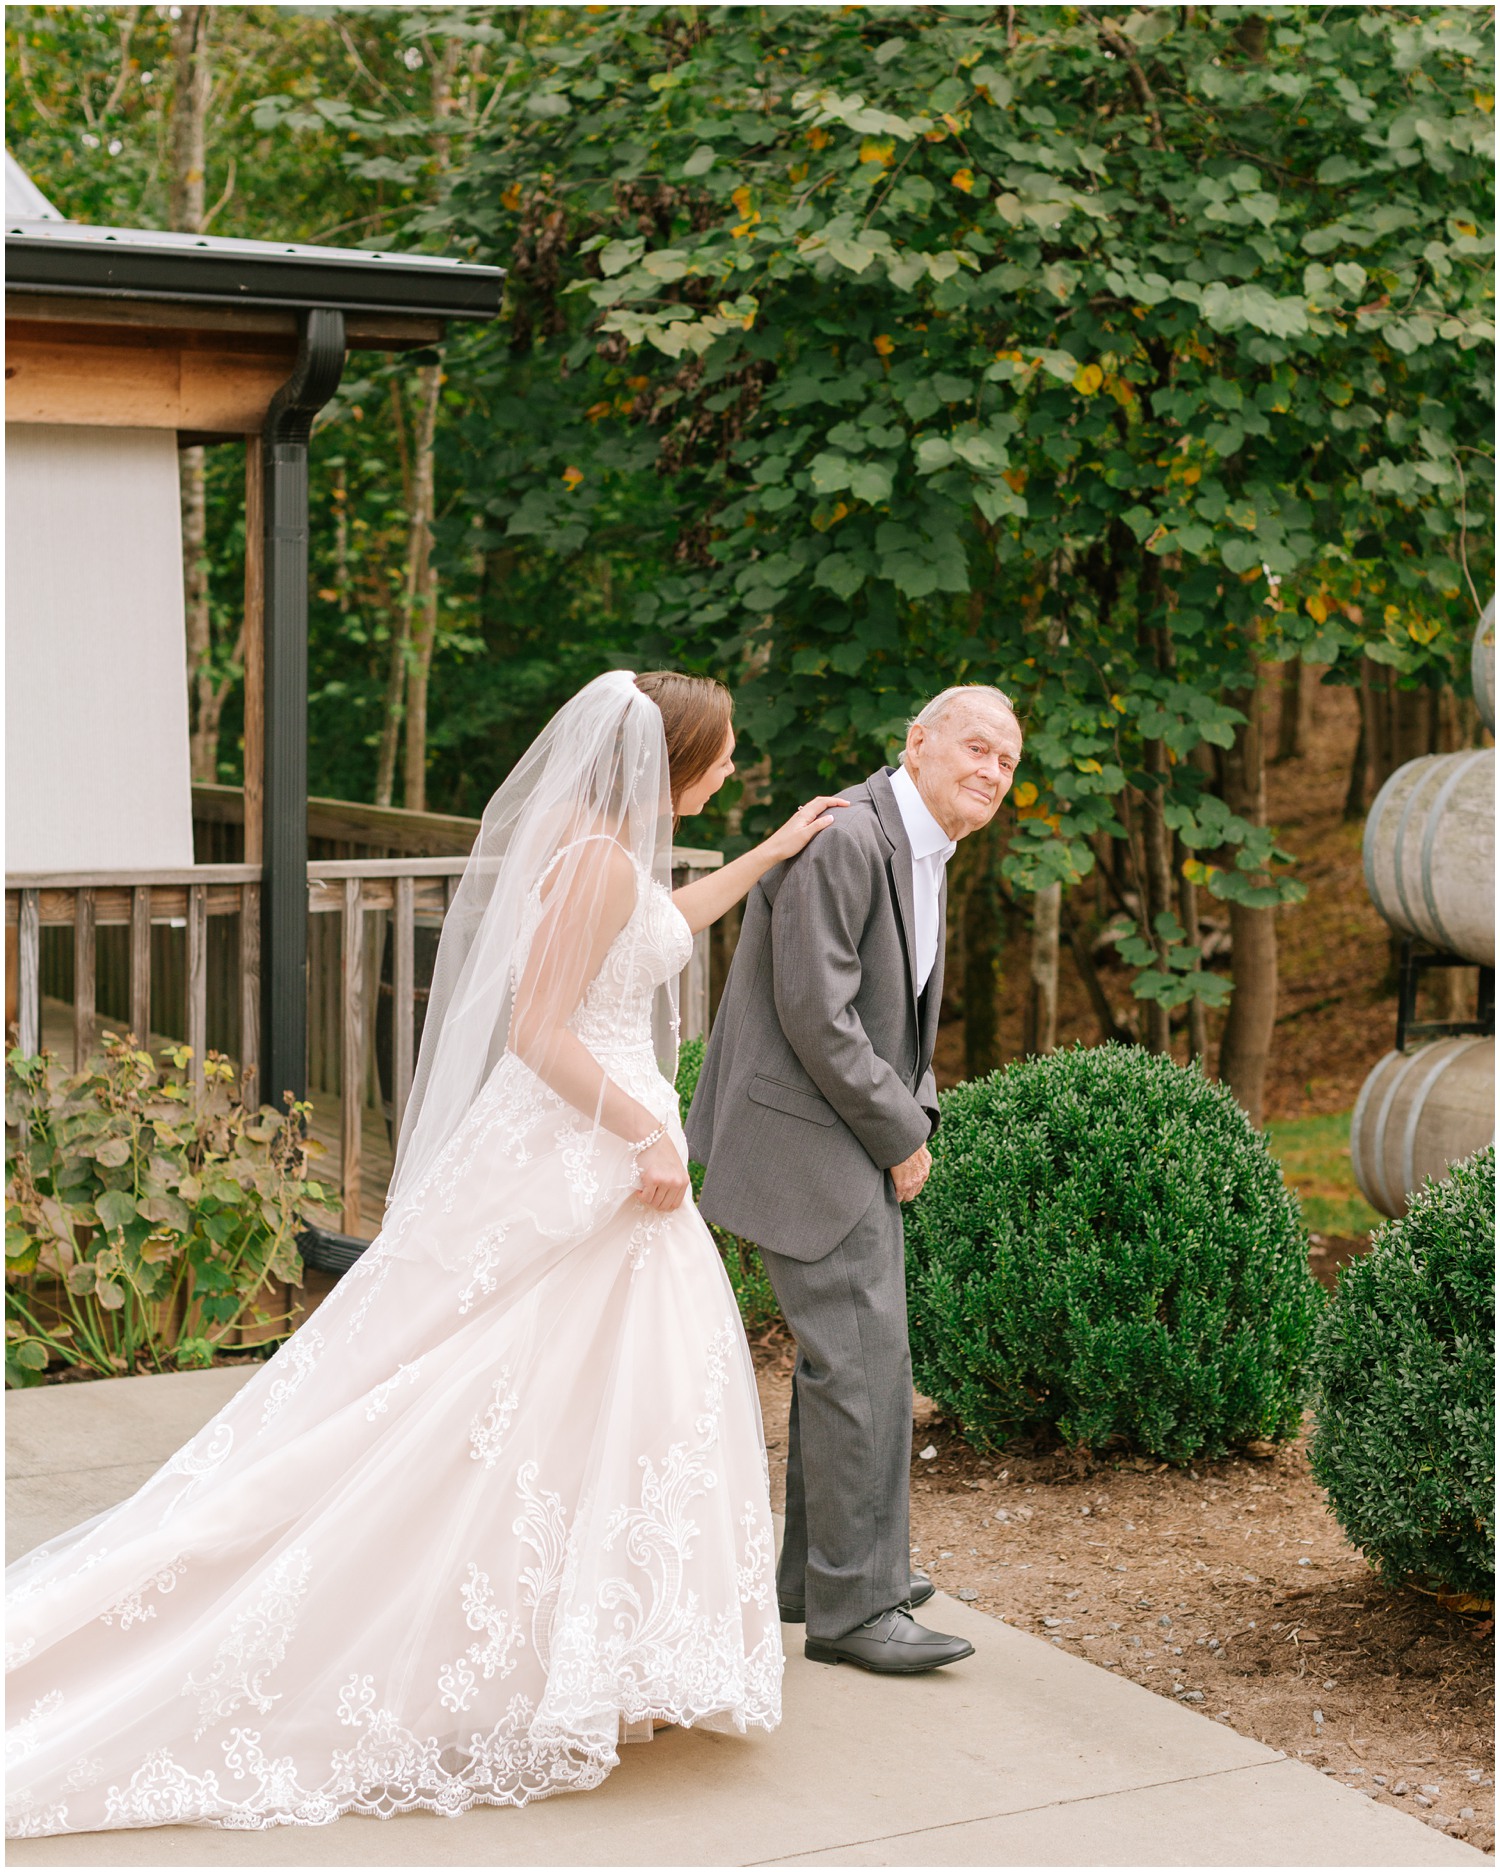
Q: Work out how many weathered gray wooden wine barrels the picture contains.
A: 3